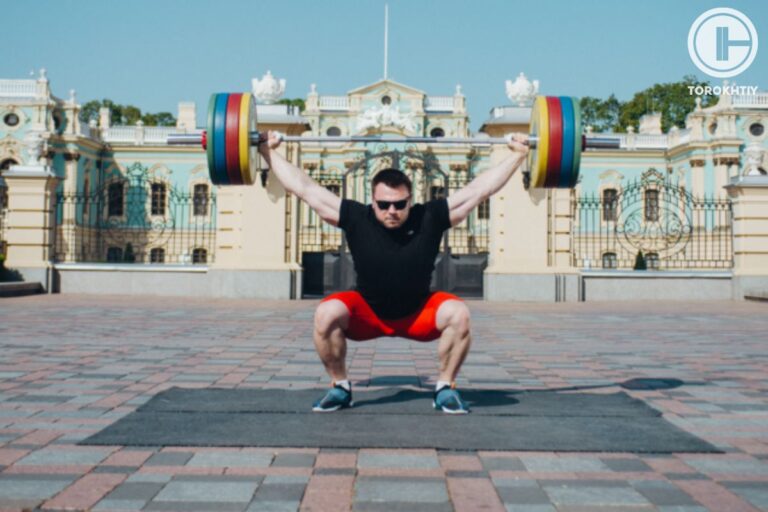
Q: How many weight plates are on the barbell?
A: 8